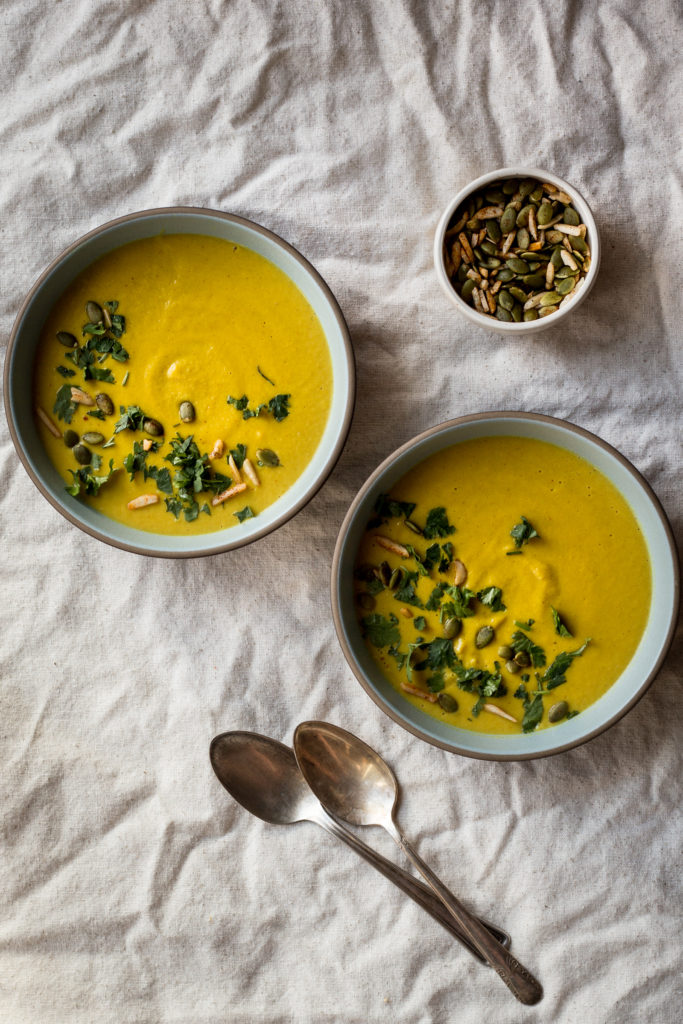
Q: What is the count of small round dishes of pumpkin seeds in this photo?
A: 1